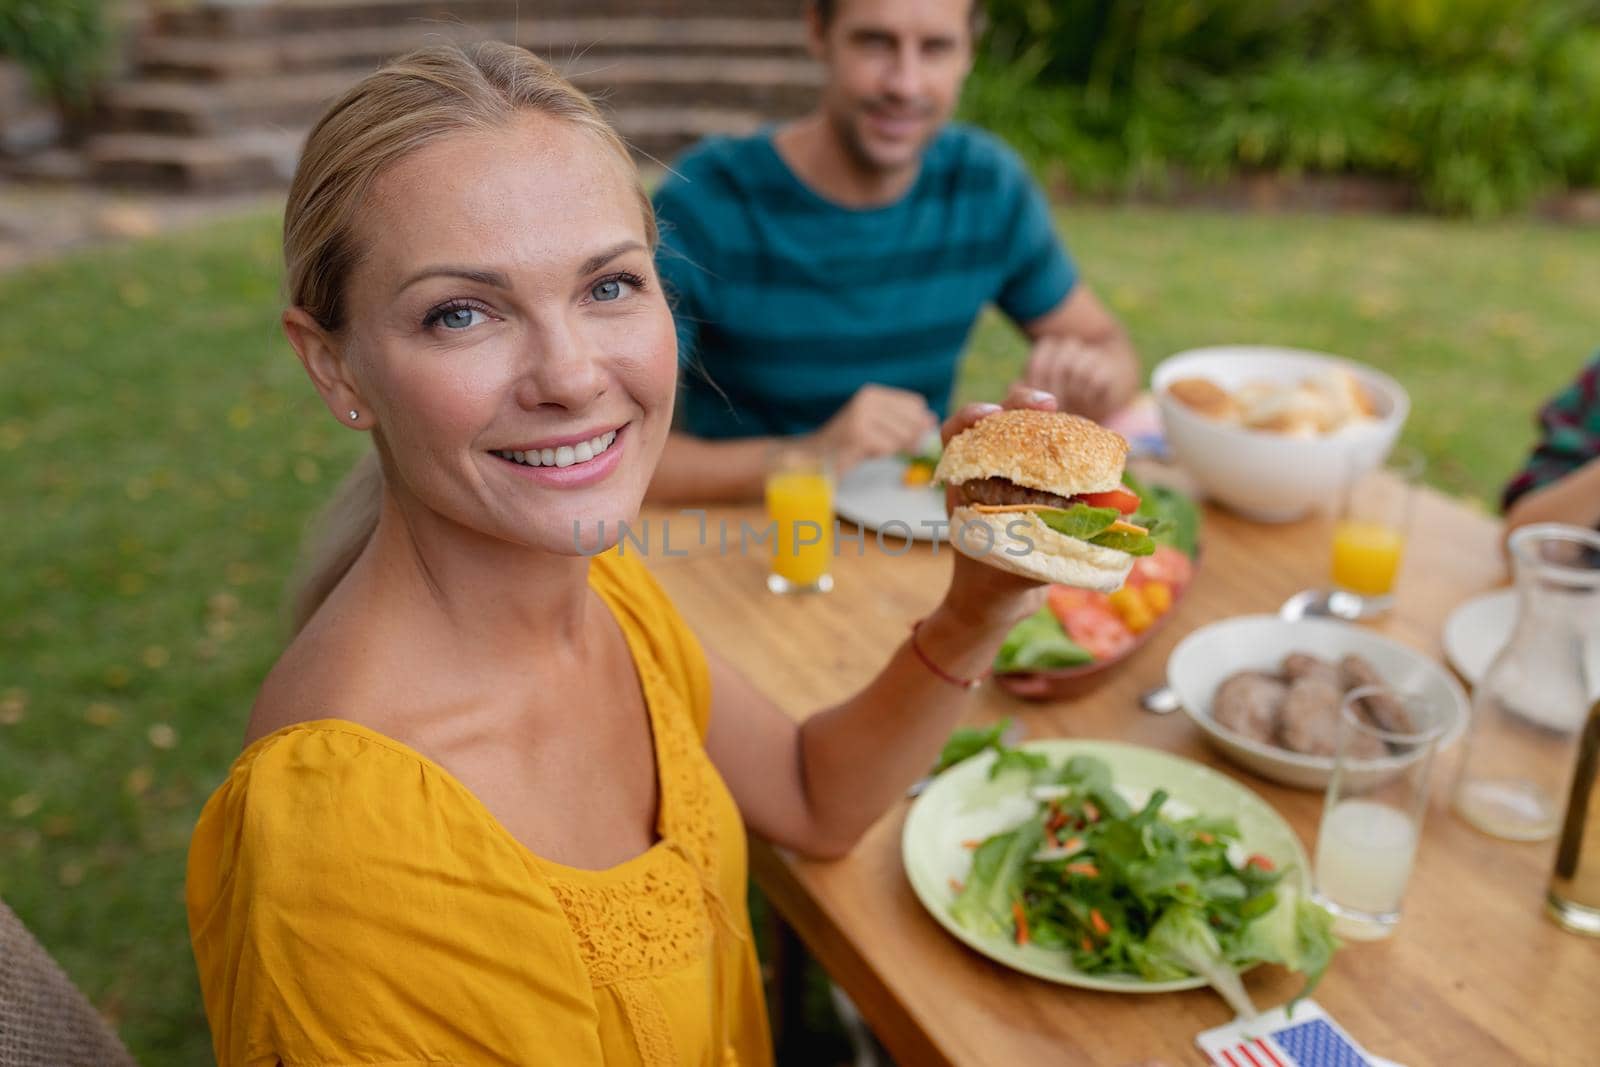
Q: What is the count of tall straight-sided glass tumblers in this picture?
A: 3